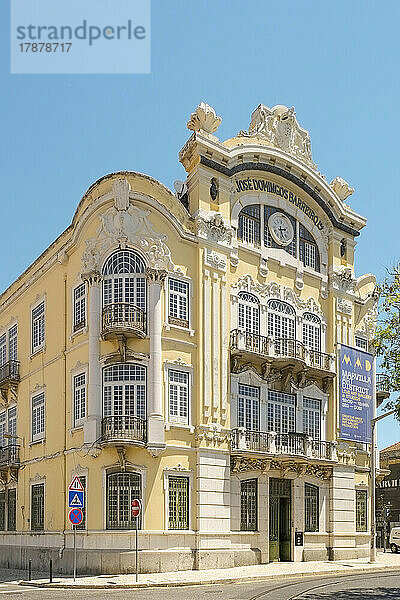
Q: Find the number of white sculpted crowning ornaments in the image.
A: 3